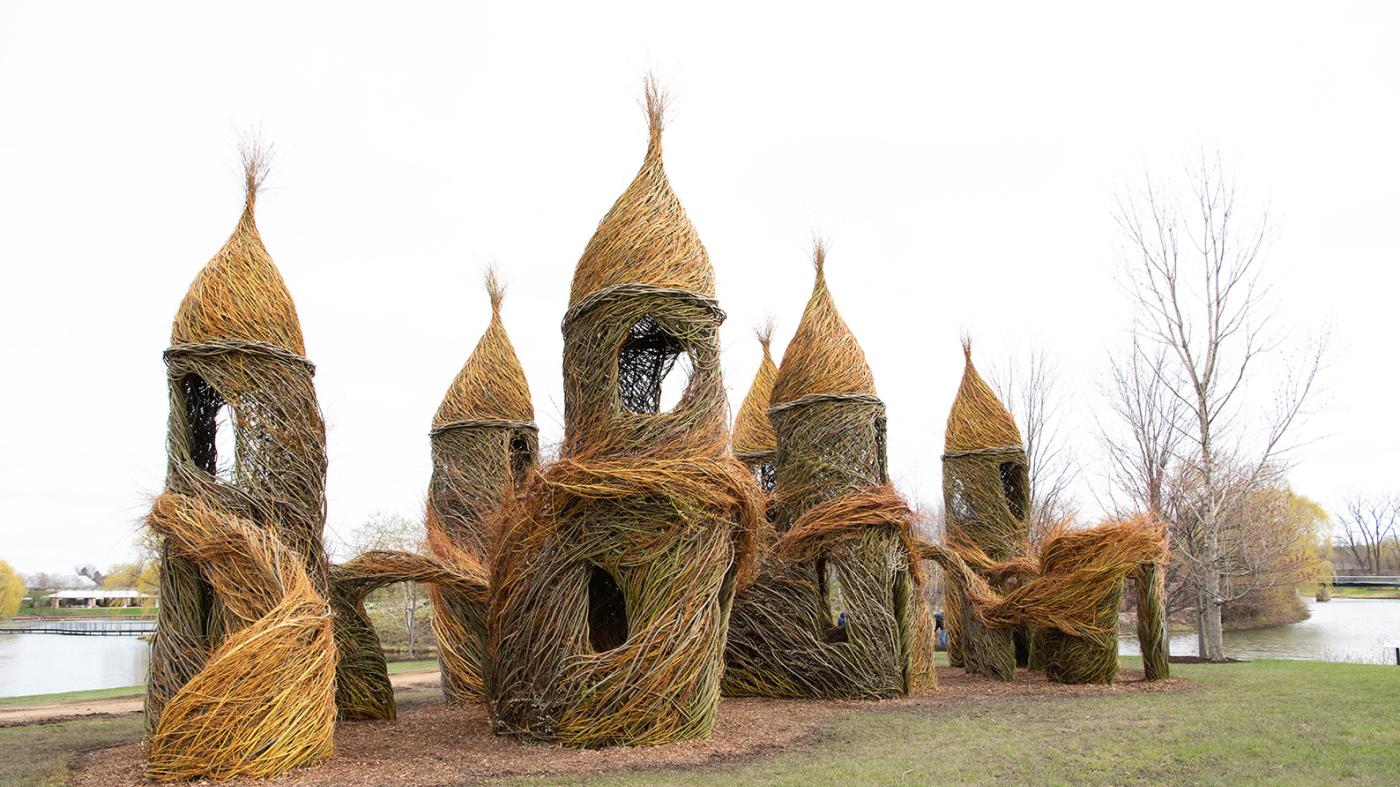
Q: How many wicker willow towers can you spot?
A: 6